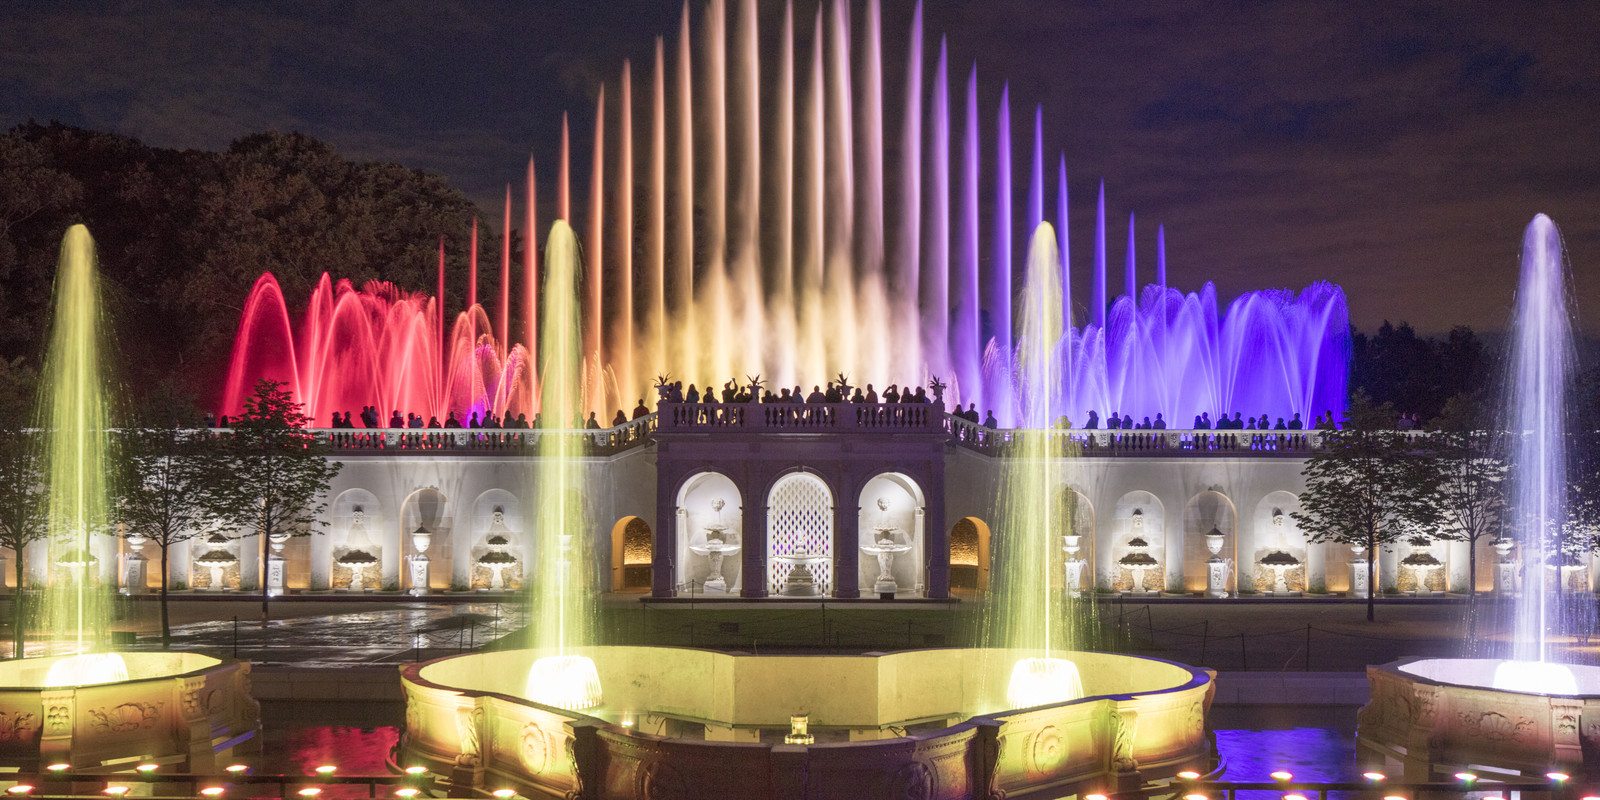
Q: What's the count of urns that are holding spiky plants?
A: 4